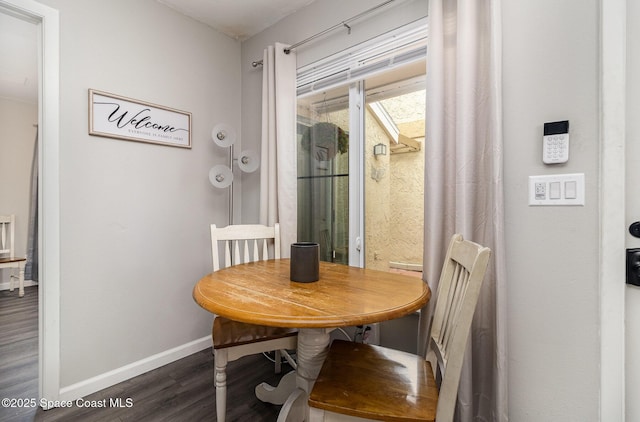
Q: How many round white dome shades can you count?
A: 3